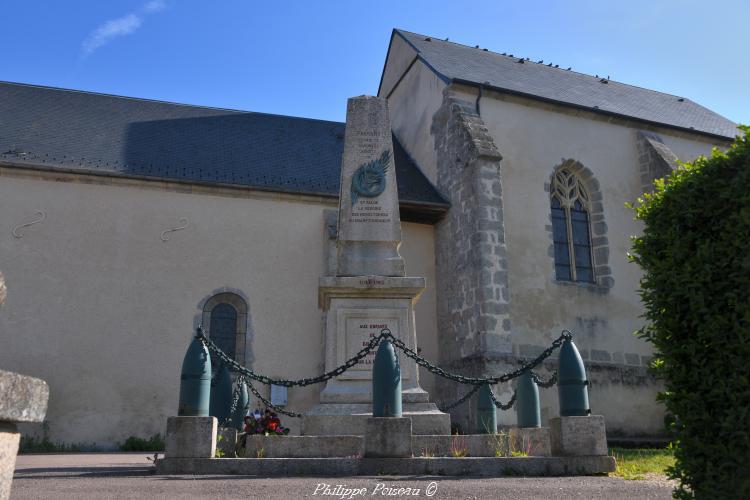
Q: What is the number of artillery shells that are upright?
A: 7